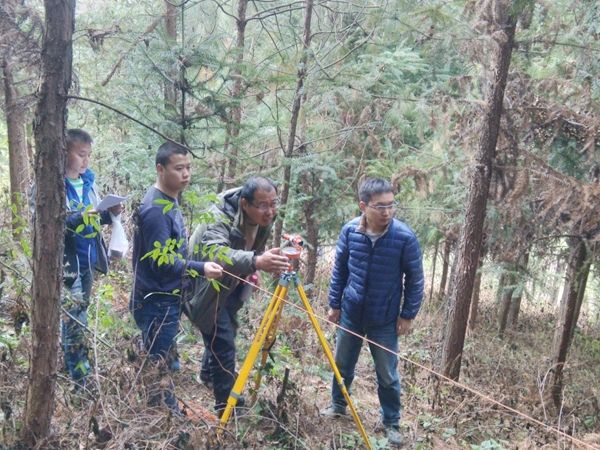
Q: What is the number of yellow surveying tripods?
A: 1